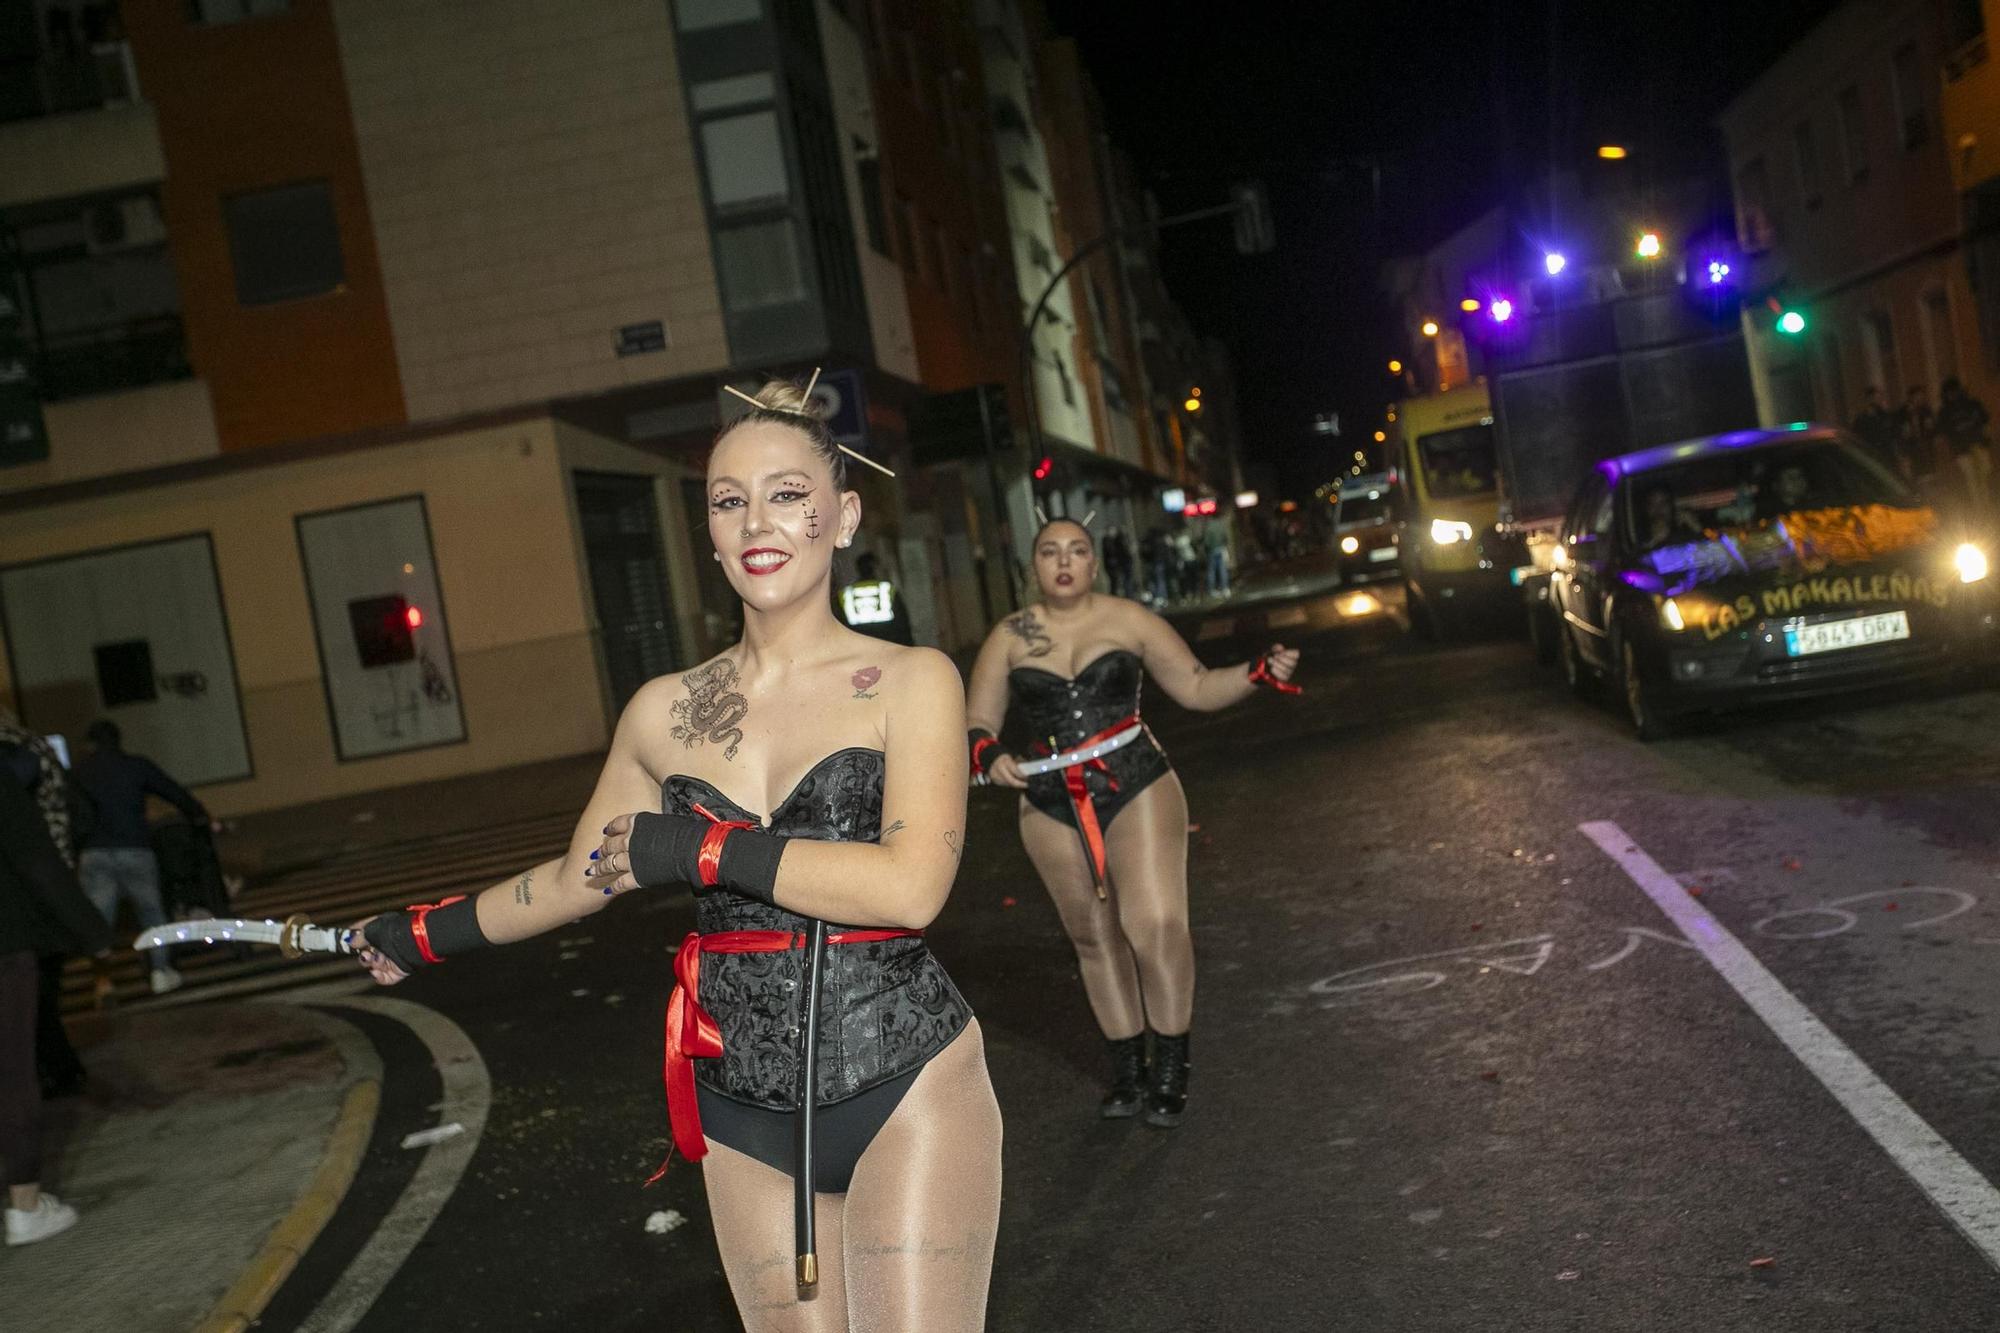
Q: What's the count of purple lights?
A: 3